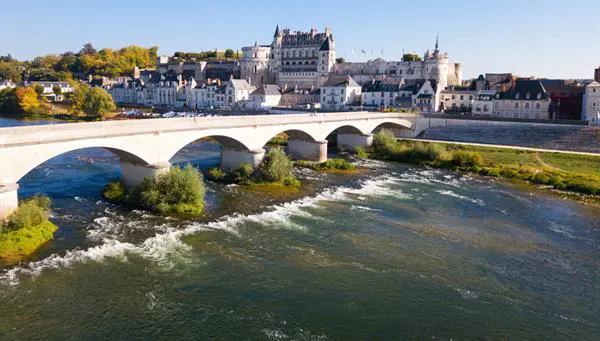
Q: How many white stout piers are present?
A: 5